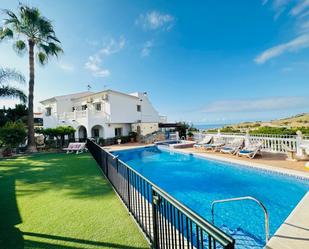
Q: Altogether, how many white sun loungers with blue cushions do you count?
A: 4